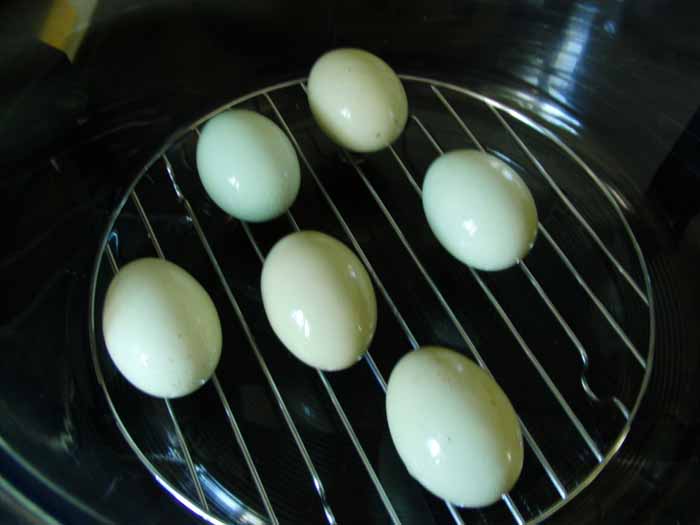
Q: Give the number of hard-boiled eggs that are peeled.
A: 0